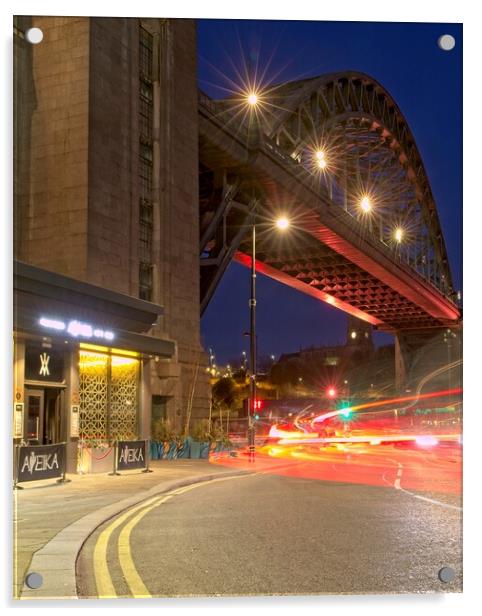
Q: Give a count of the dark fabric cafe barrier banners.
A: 2